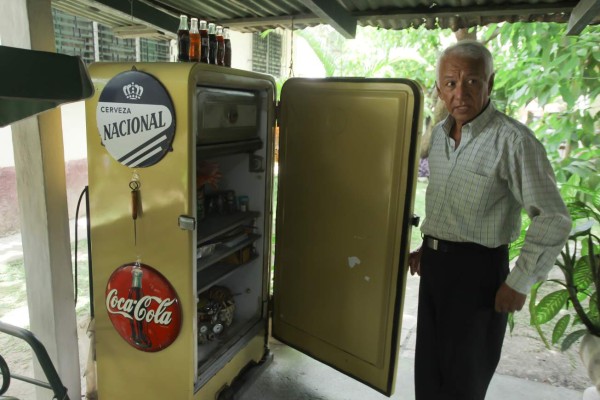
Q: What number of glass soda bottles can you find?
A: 6